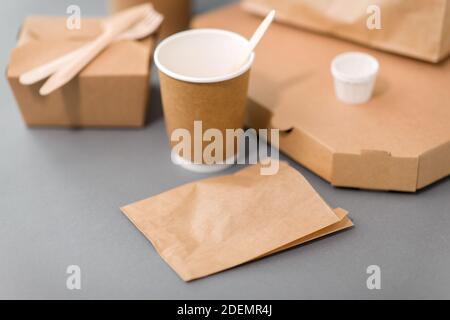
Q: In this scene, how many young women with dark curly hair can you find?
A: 0